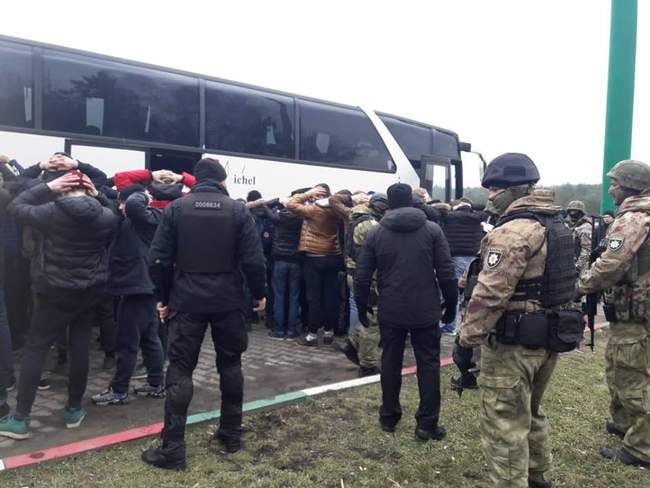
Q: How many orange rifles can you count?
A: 0